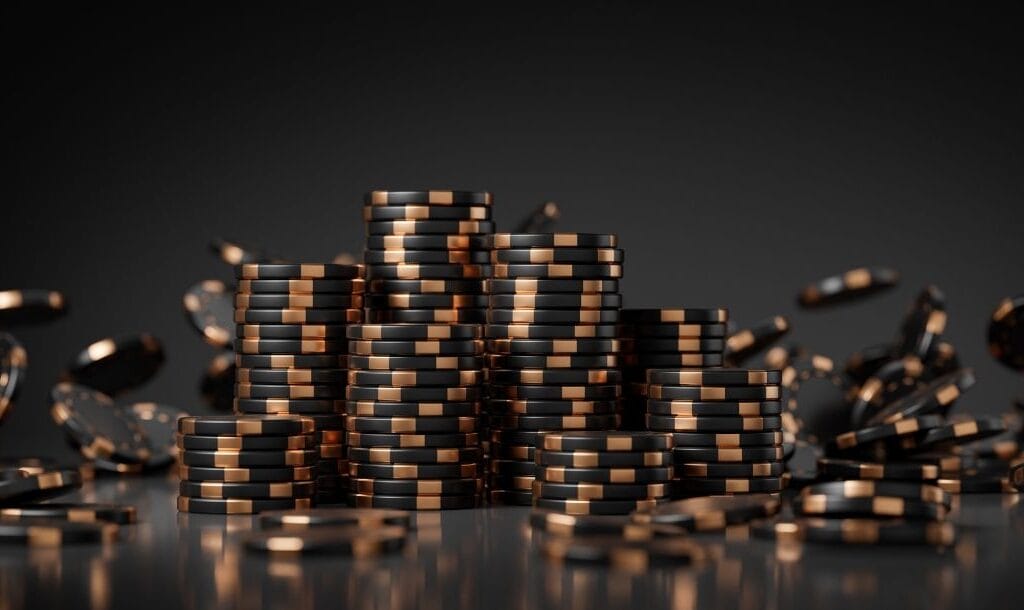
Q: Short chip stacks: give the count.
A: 3